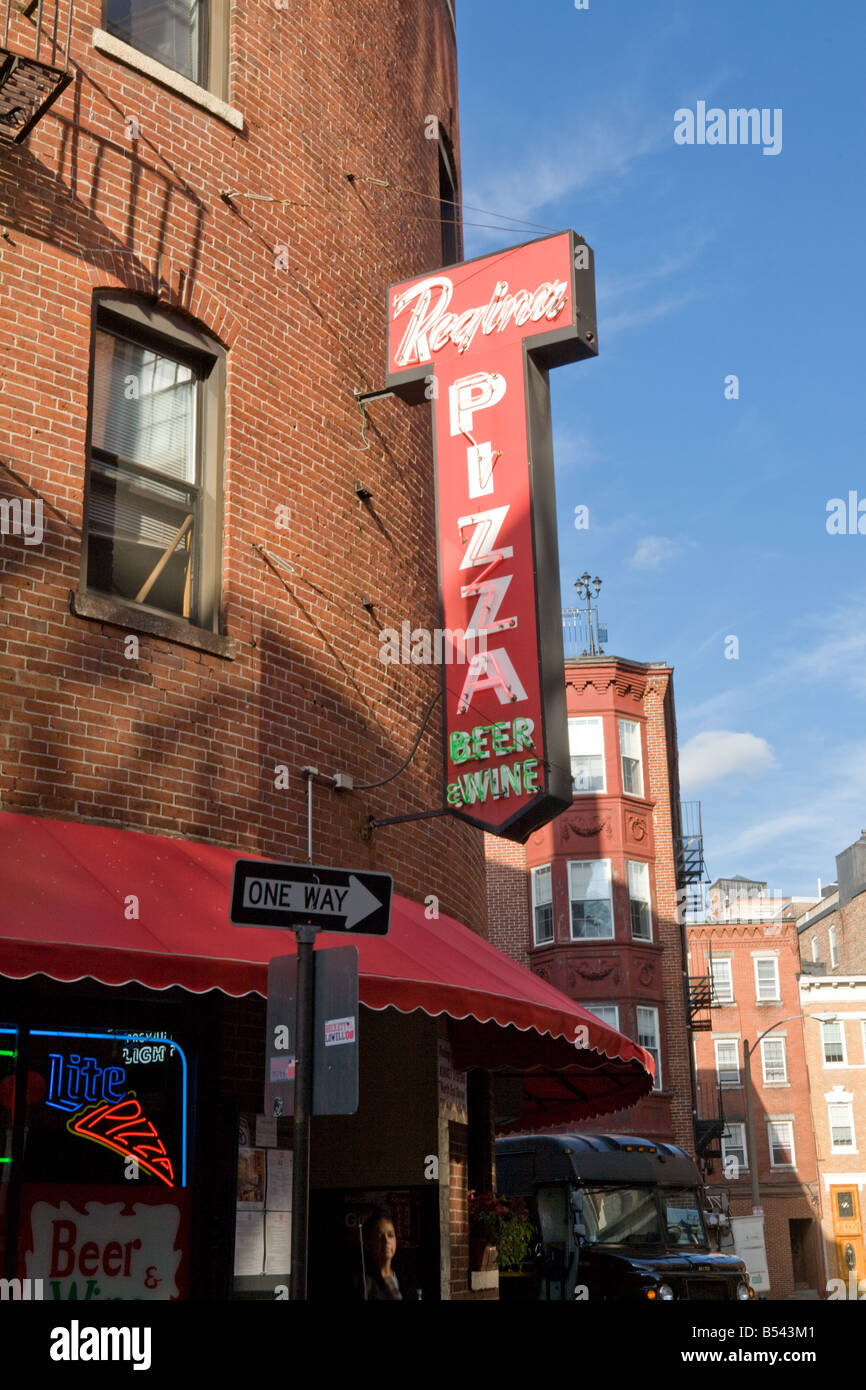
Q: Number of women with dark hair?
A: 1